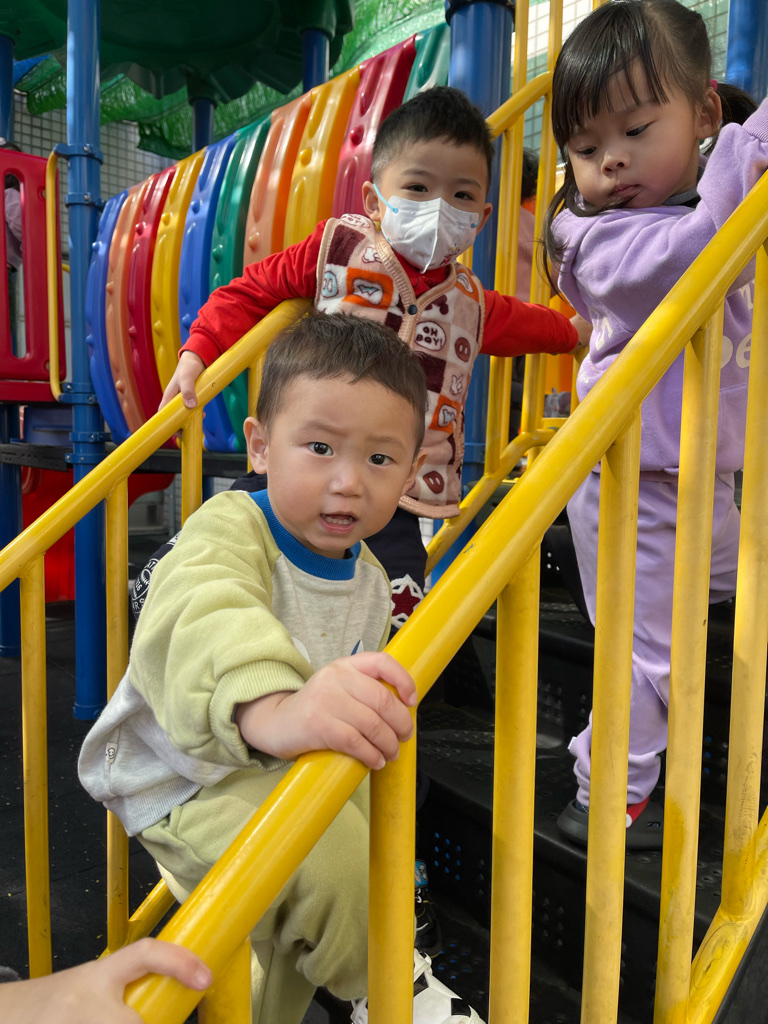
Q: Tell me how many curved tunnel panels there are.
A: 10